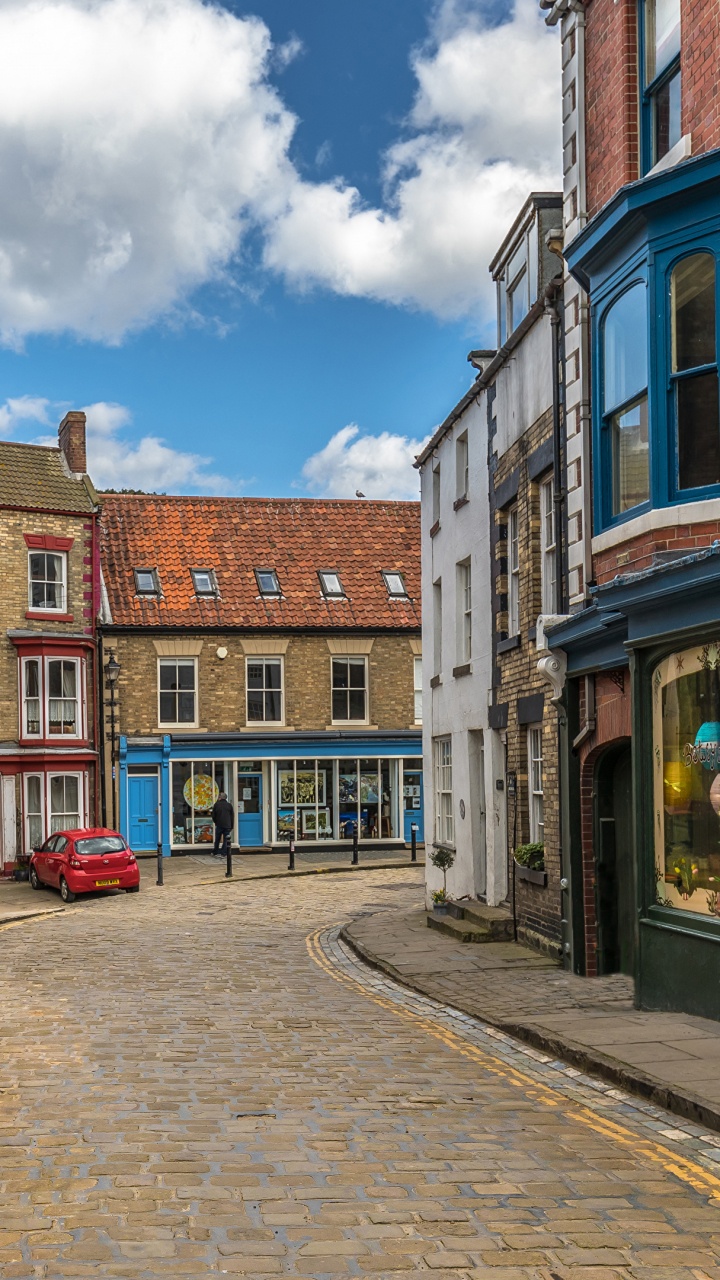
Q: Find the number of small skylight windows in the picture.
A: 5